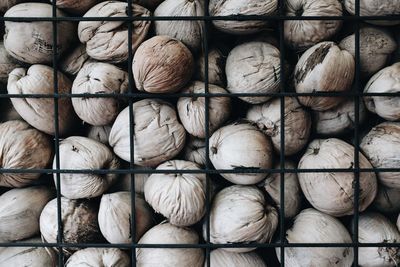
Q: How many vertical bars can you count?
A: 5